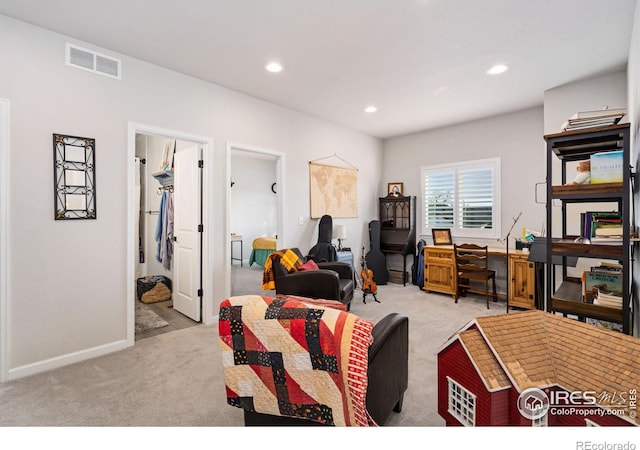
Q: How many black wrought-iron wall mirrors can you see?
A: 1